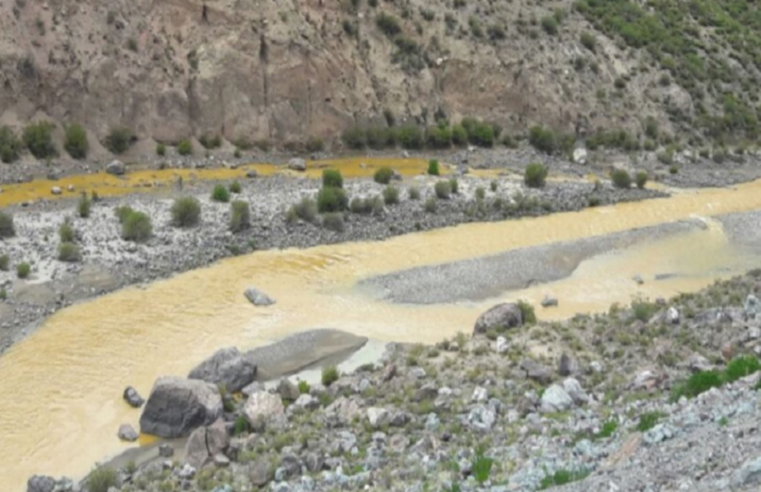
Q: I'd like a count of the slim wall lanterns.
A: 0